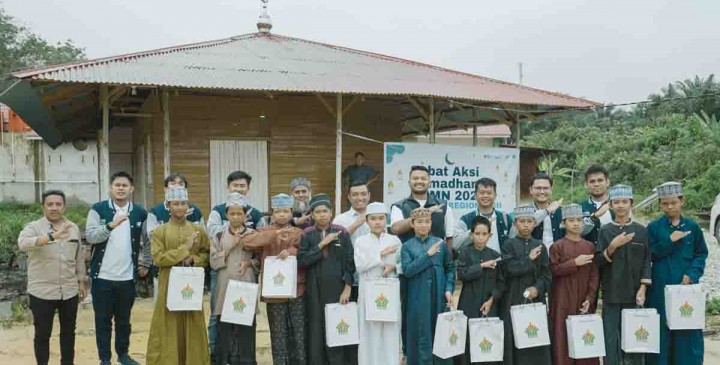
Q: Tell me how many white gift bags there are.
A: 11